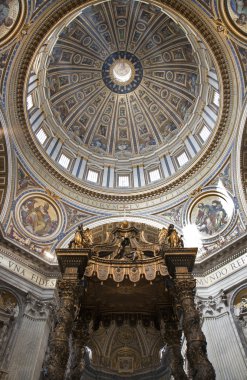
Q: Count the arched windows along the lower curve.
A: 9